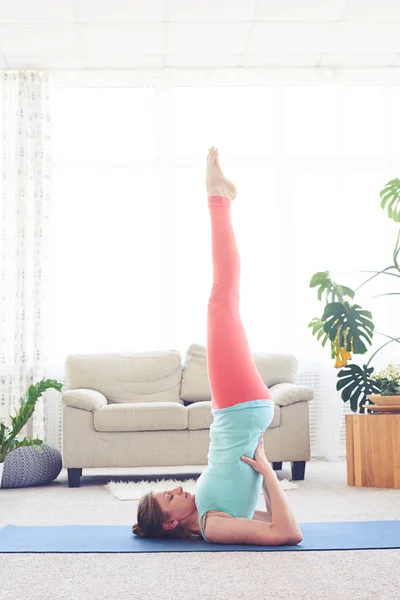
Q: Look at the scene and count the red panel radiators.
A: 0